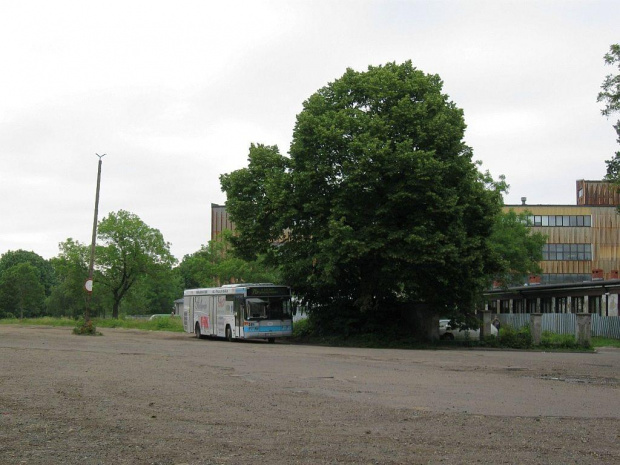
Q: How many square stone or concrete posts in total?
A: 3